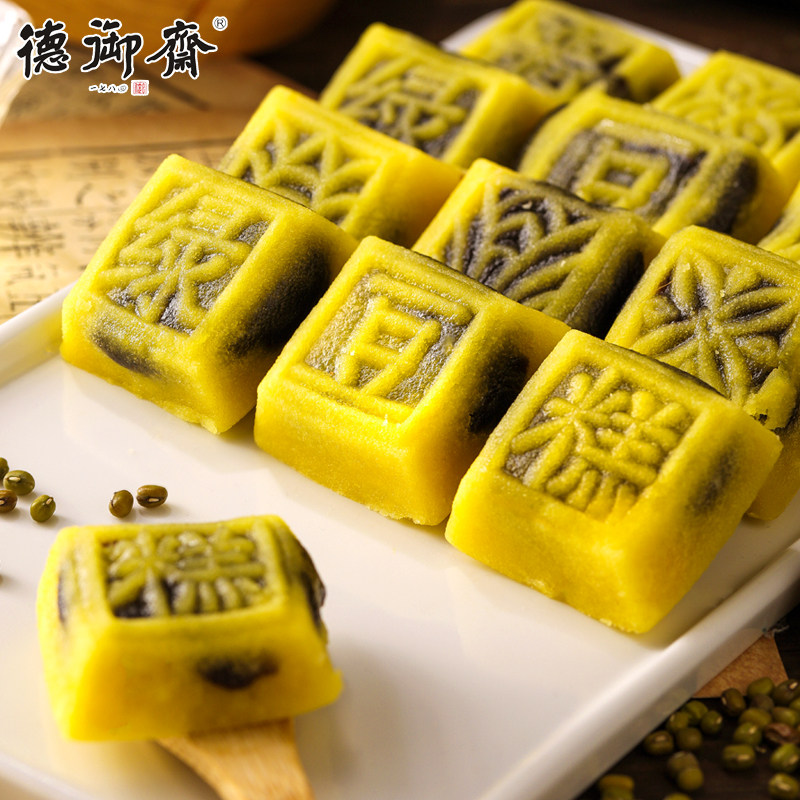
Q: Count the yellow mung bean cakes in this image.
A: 12